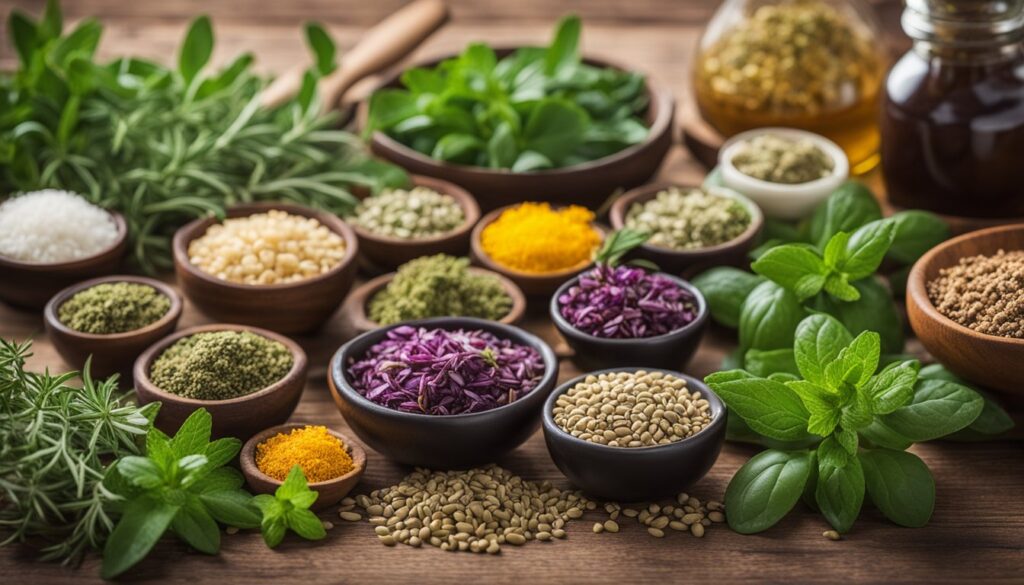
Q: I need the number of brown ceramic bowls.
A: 11